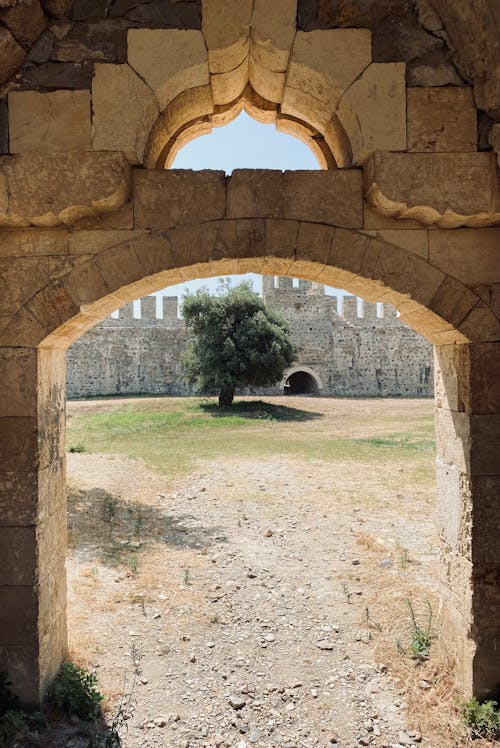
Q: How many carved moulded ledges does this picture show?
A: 2